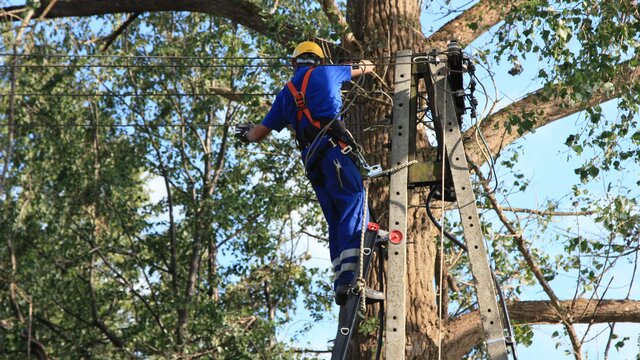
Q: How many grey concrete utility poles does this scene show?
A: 2